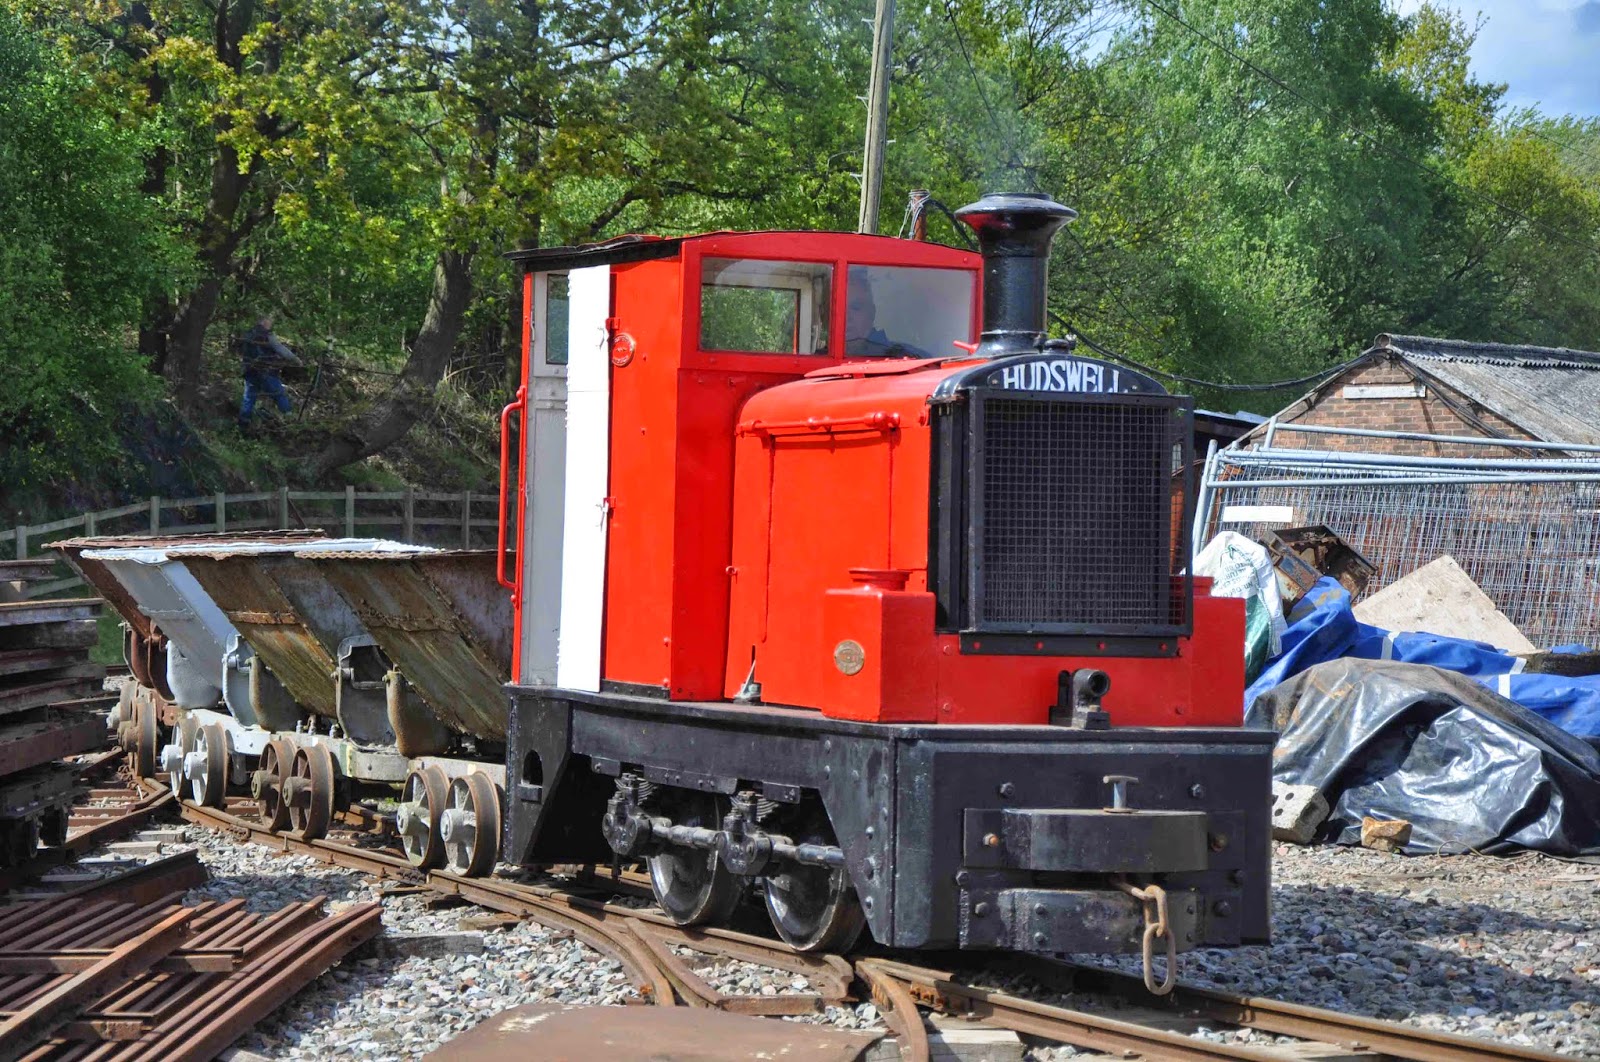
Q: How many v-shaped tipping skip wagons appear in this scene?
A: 4